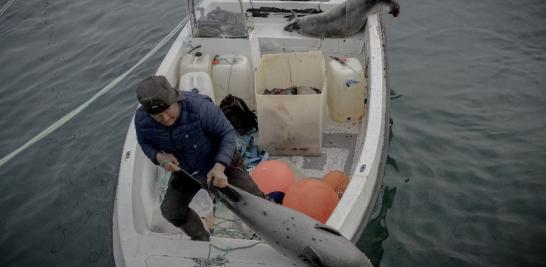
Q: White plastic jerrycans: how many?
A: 4